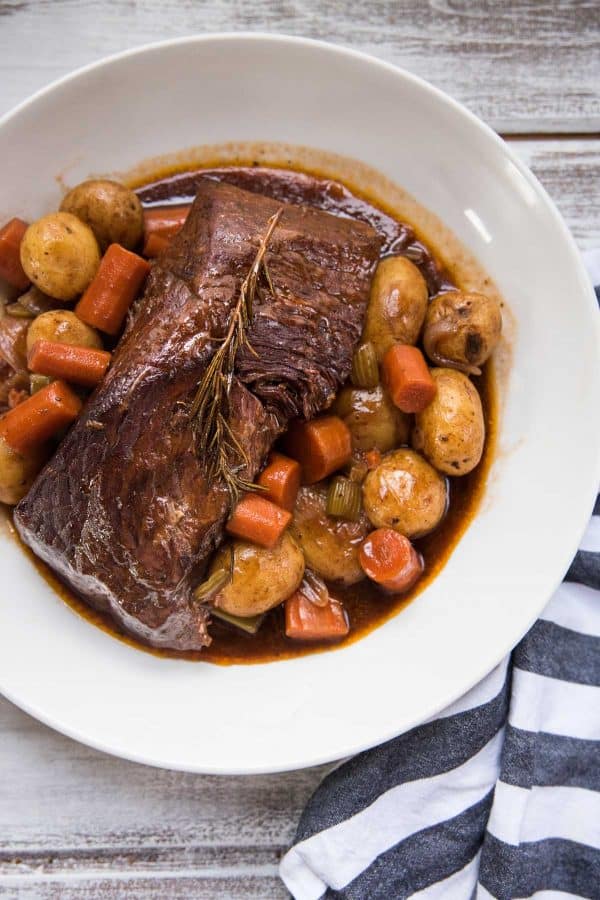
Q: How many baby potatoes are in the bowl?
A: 11